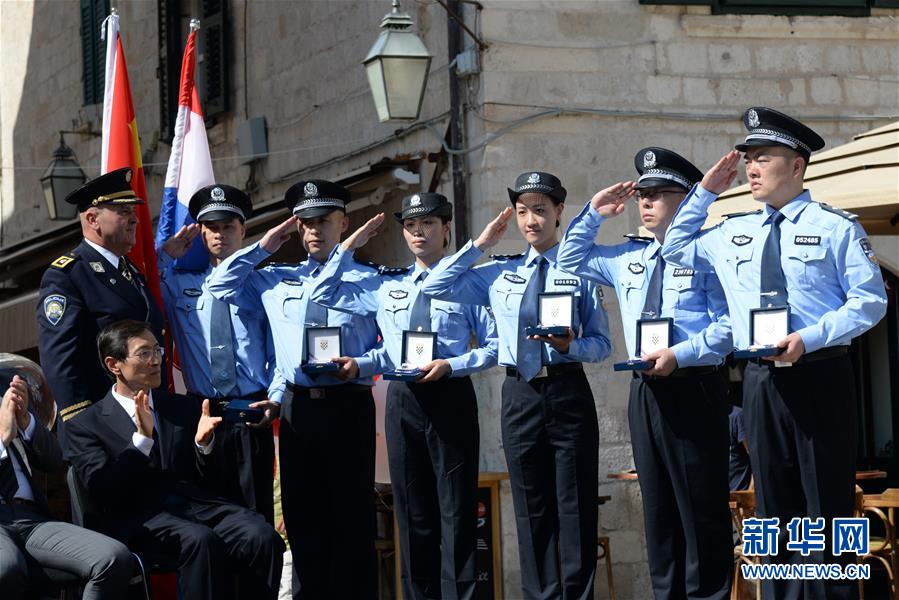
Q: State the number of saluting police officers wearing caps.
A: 6